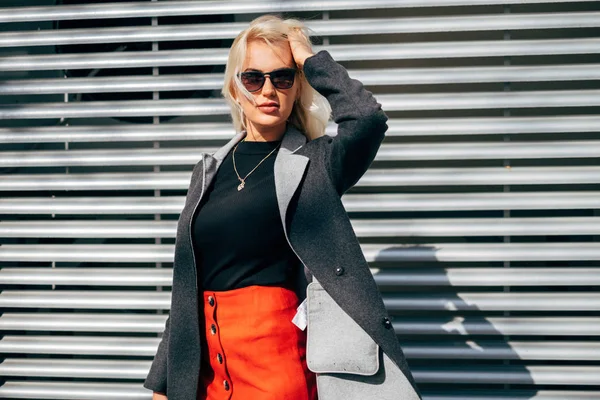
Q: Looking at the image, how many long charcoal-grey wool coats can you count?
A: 1